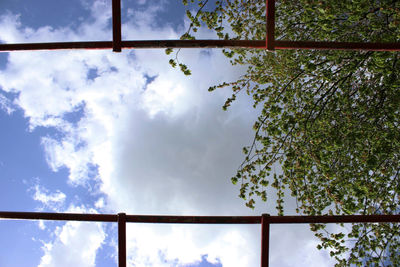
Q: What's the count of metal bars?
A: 6